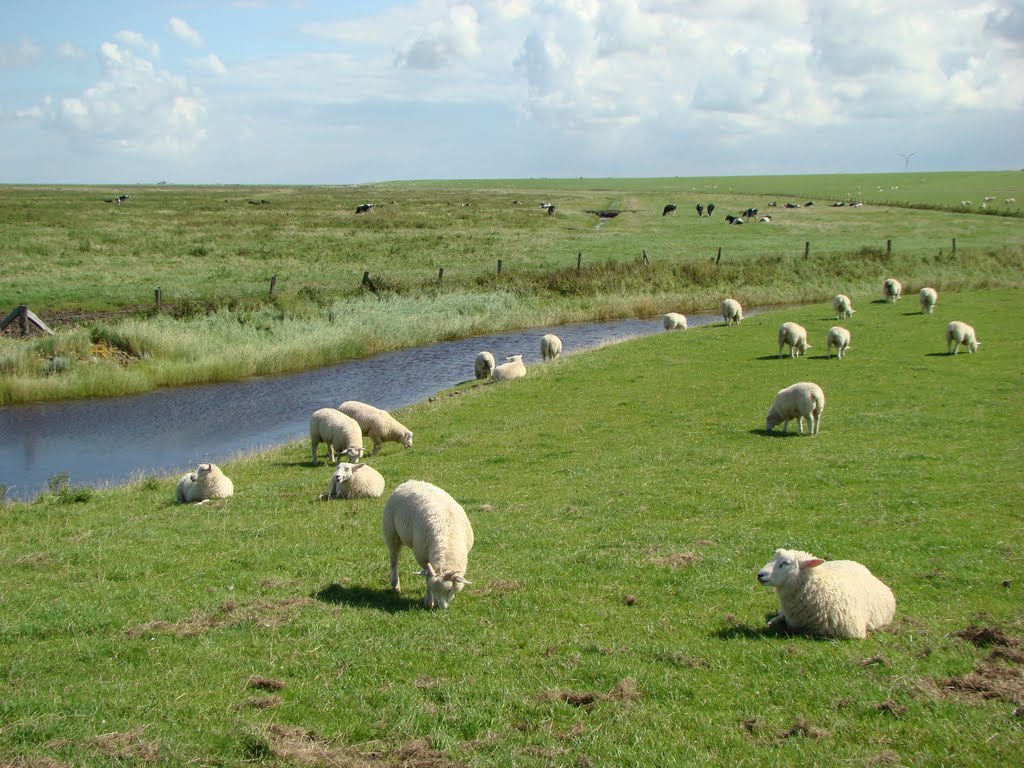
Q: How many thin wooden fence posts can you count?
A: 11